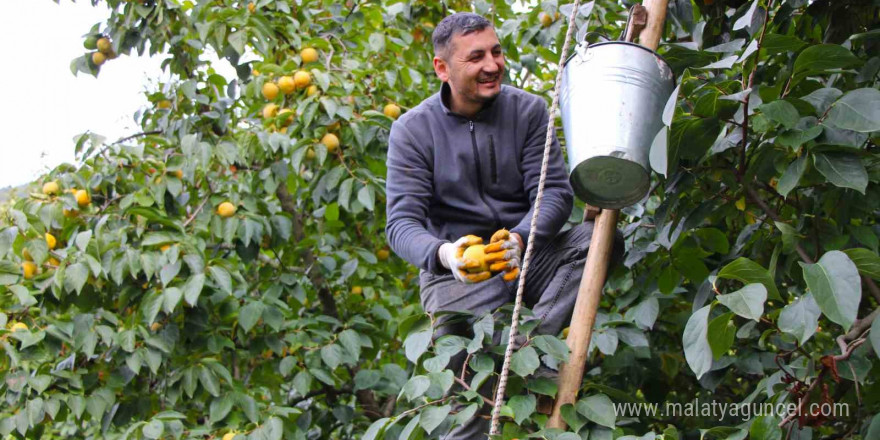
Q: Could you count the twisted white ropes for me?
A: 1